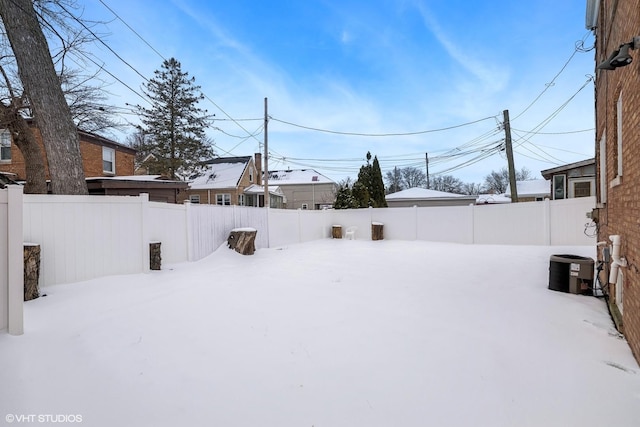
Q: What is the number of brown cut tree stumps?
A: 5